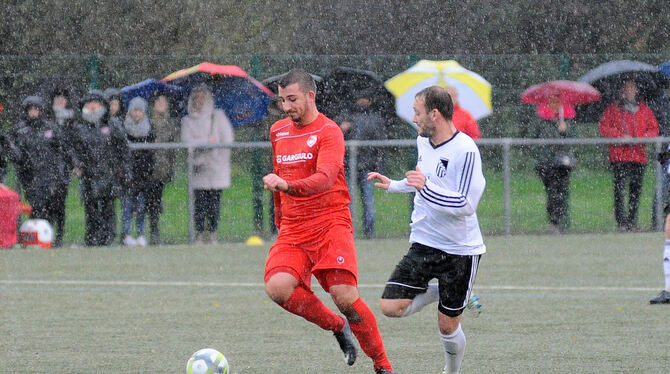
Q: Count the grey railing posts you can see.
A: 4